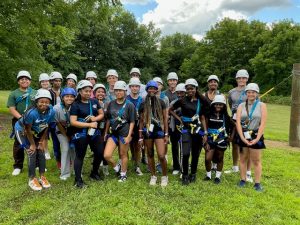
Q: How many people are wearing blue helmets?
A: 2